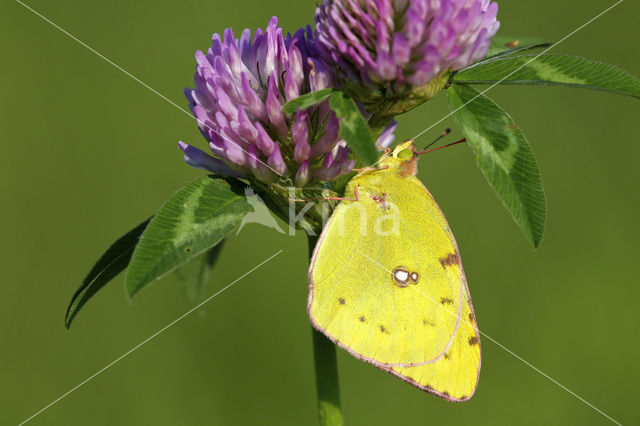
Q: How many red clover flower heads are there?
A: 2